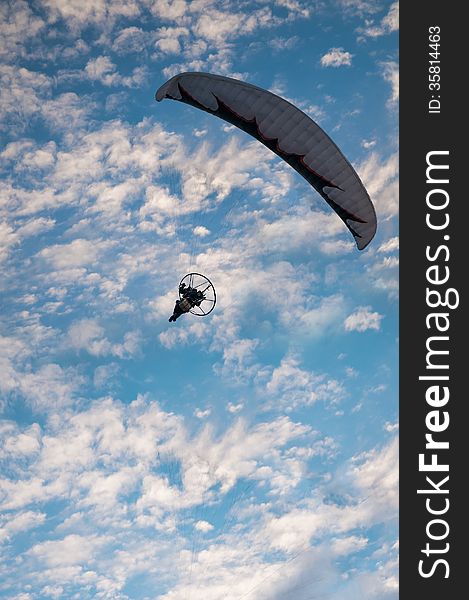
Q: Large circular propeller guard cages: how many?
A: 1